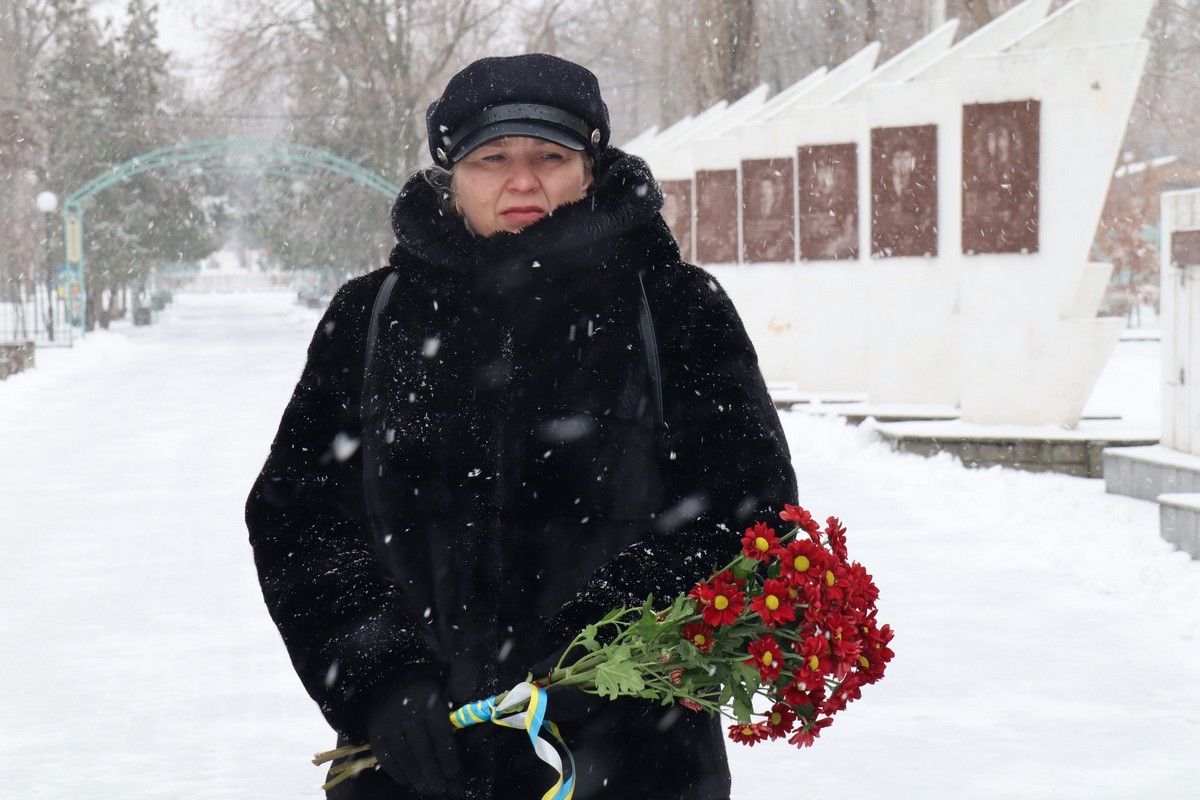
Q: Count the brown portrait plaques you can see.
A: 6